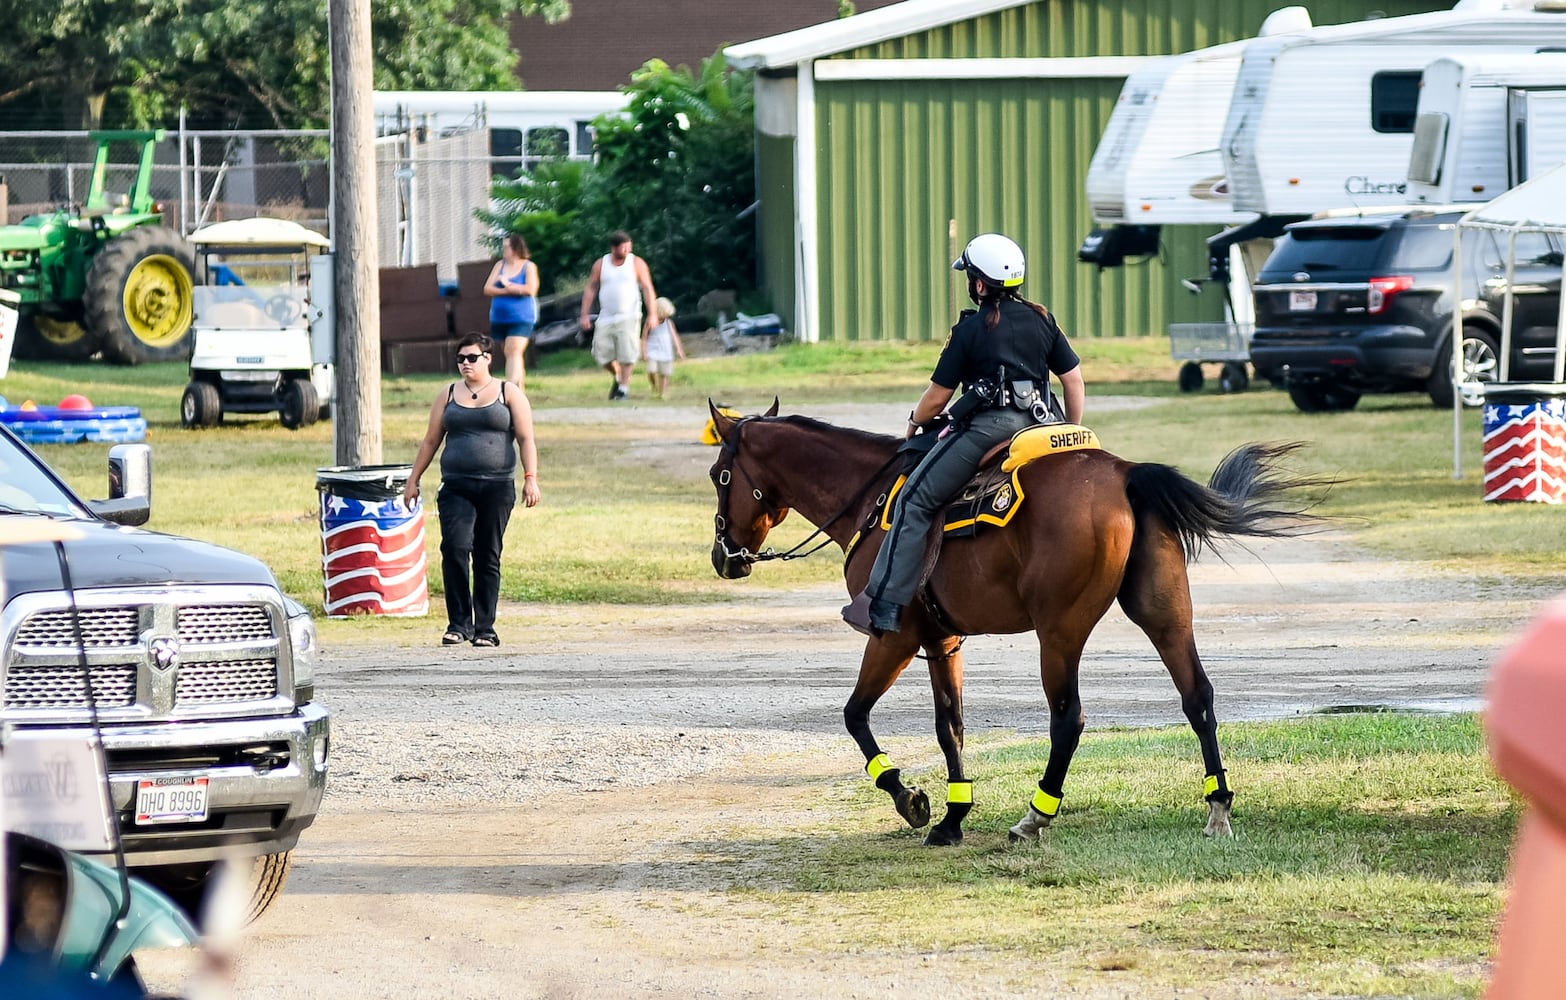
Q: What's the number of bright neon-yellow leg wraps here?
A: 4